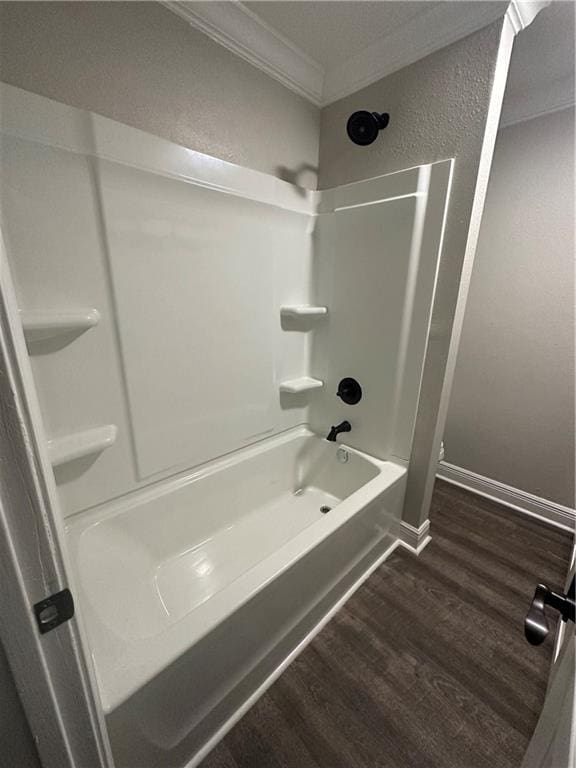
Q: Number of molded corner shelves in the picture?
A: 4